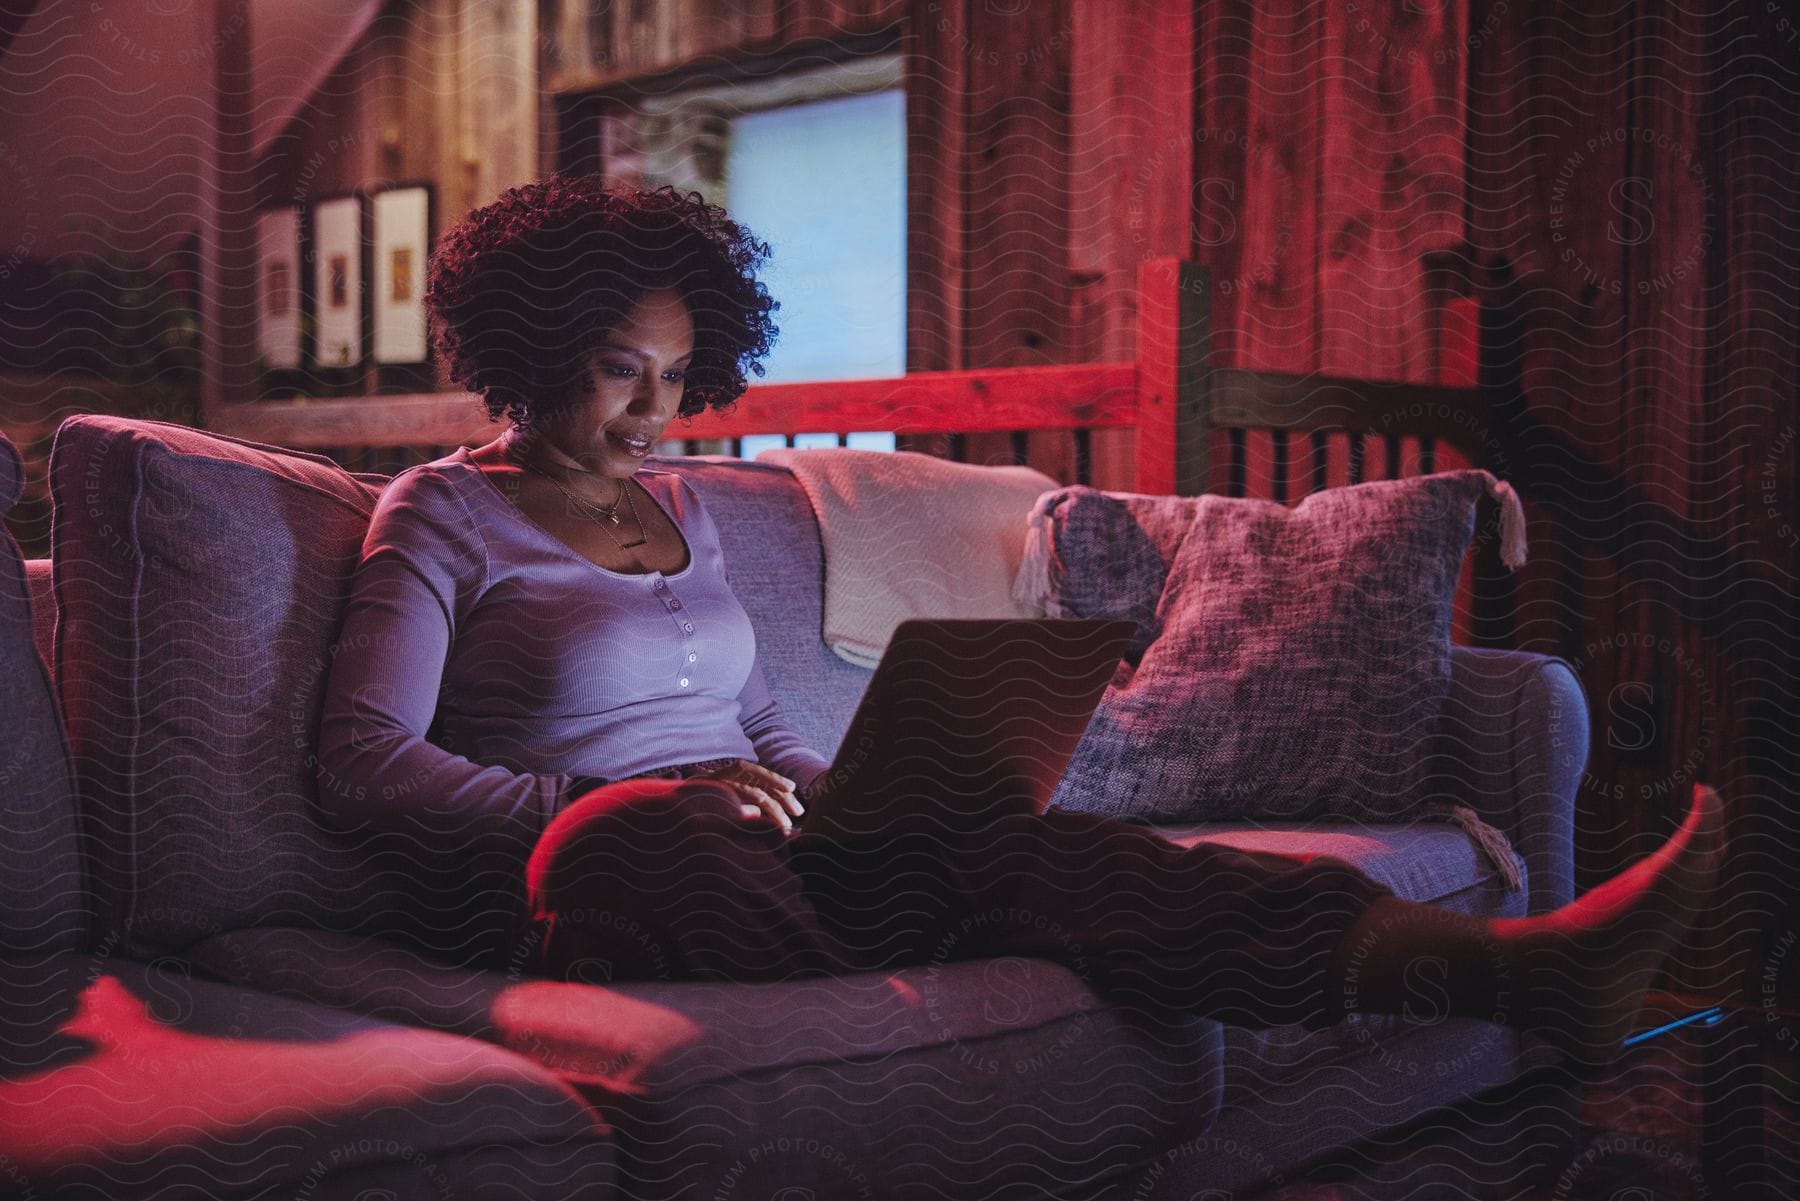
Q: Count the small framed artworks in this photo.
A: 3